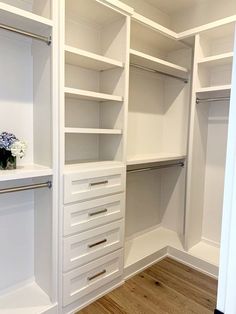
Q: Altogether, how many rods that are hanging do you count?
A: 5